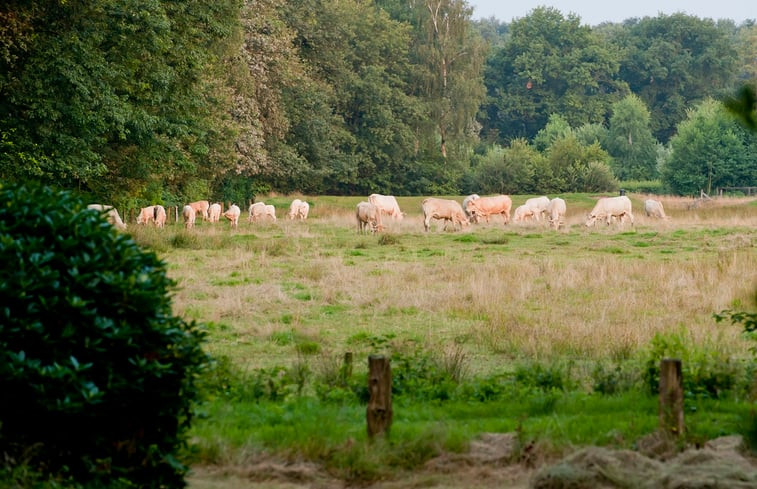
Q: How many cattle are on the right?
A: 10